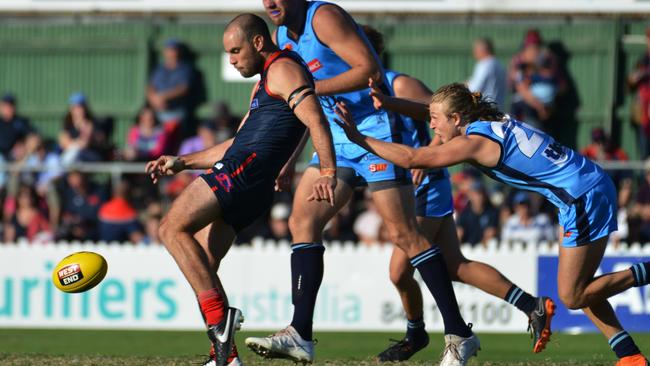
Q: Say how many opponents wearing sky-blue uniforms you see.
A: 3